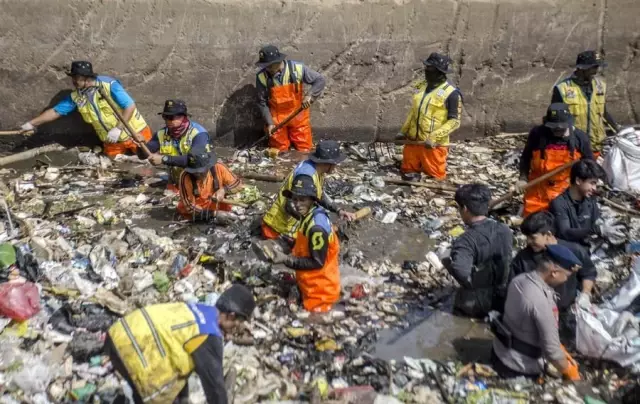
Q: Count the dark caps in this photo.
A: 11